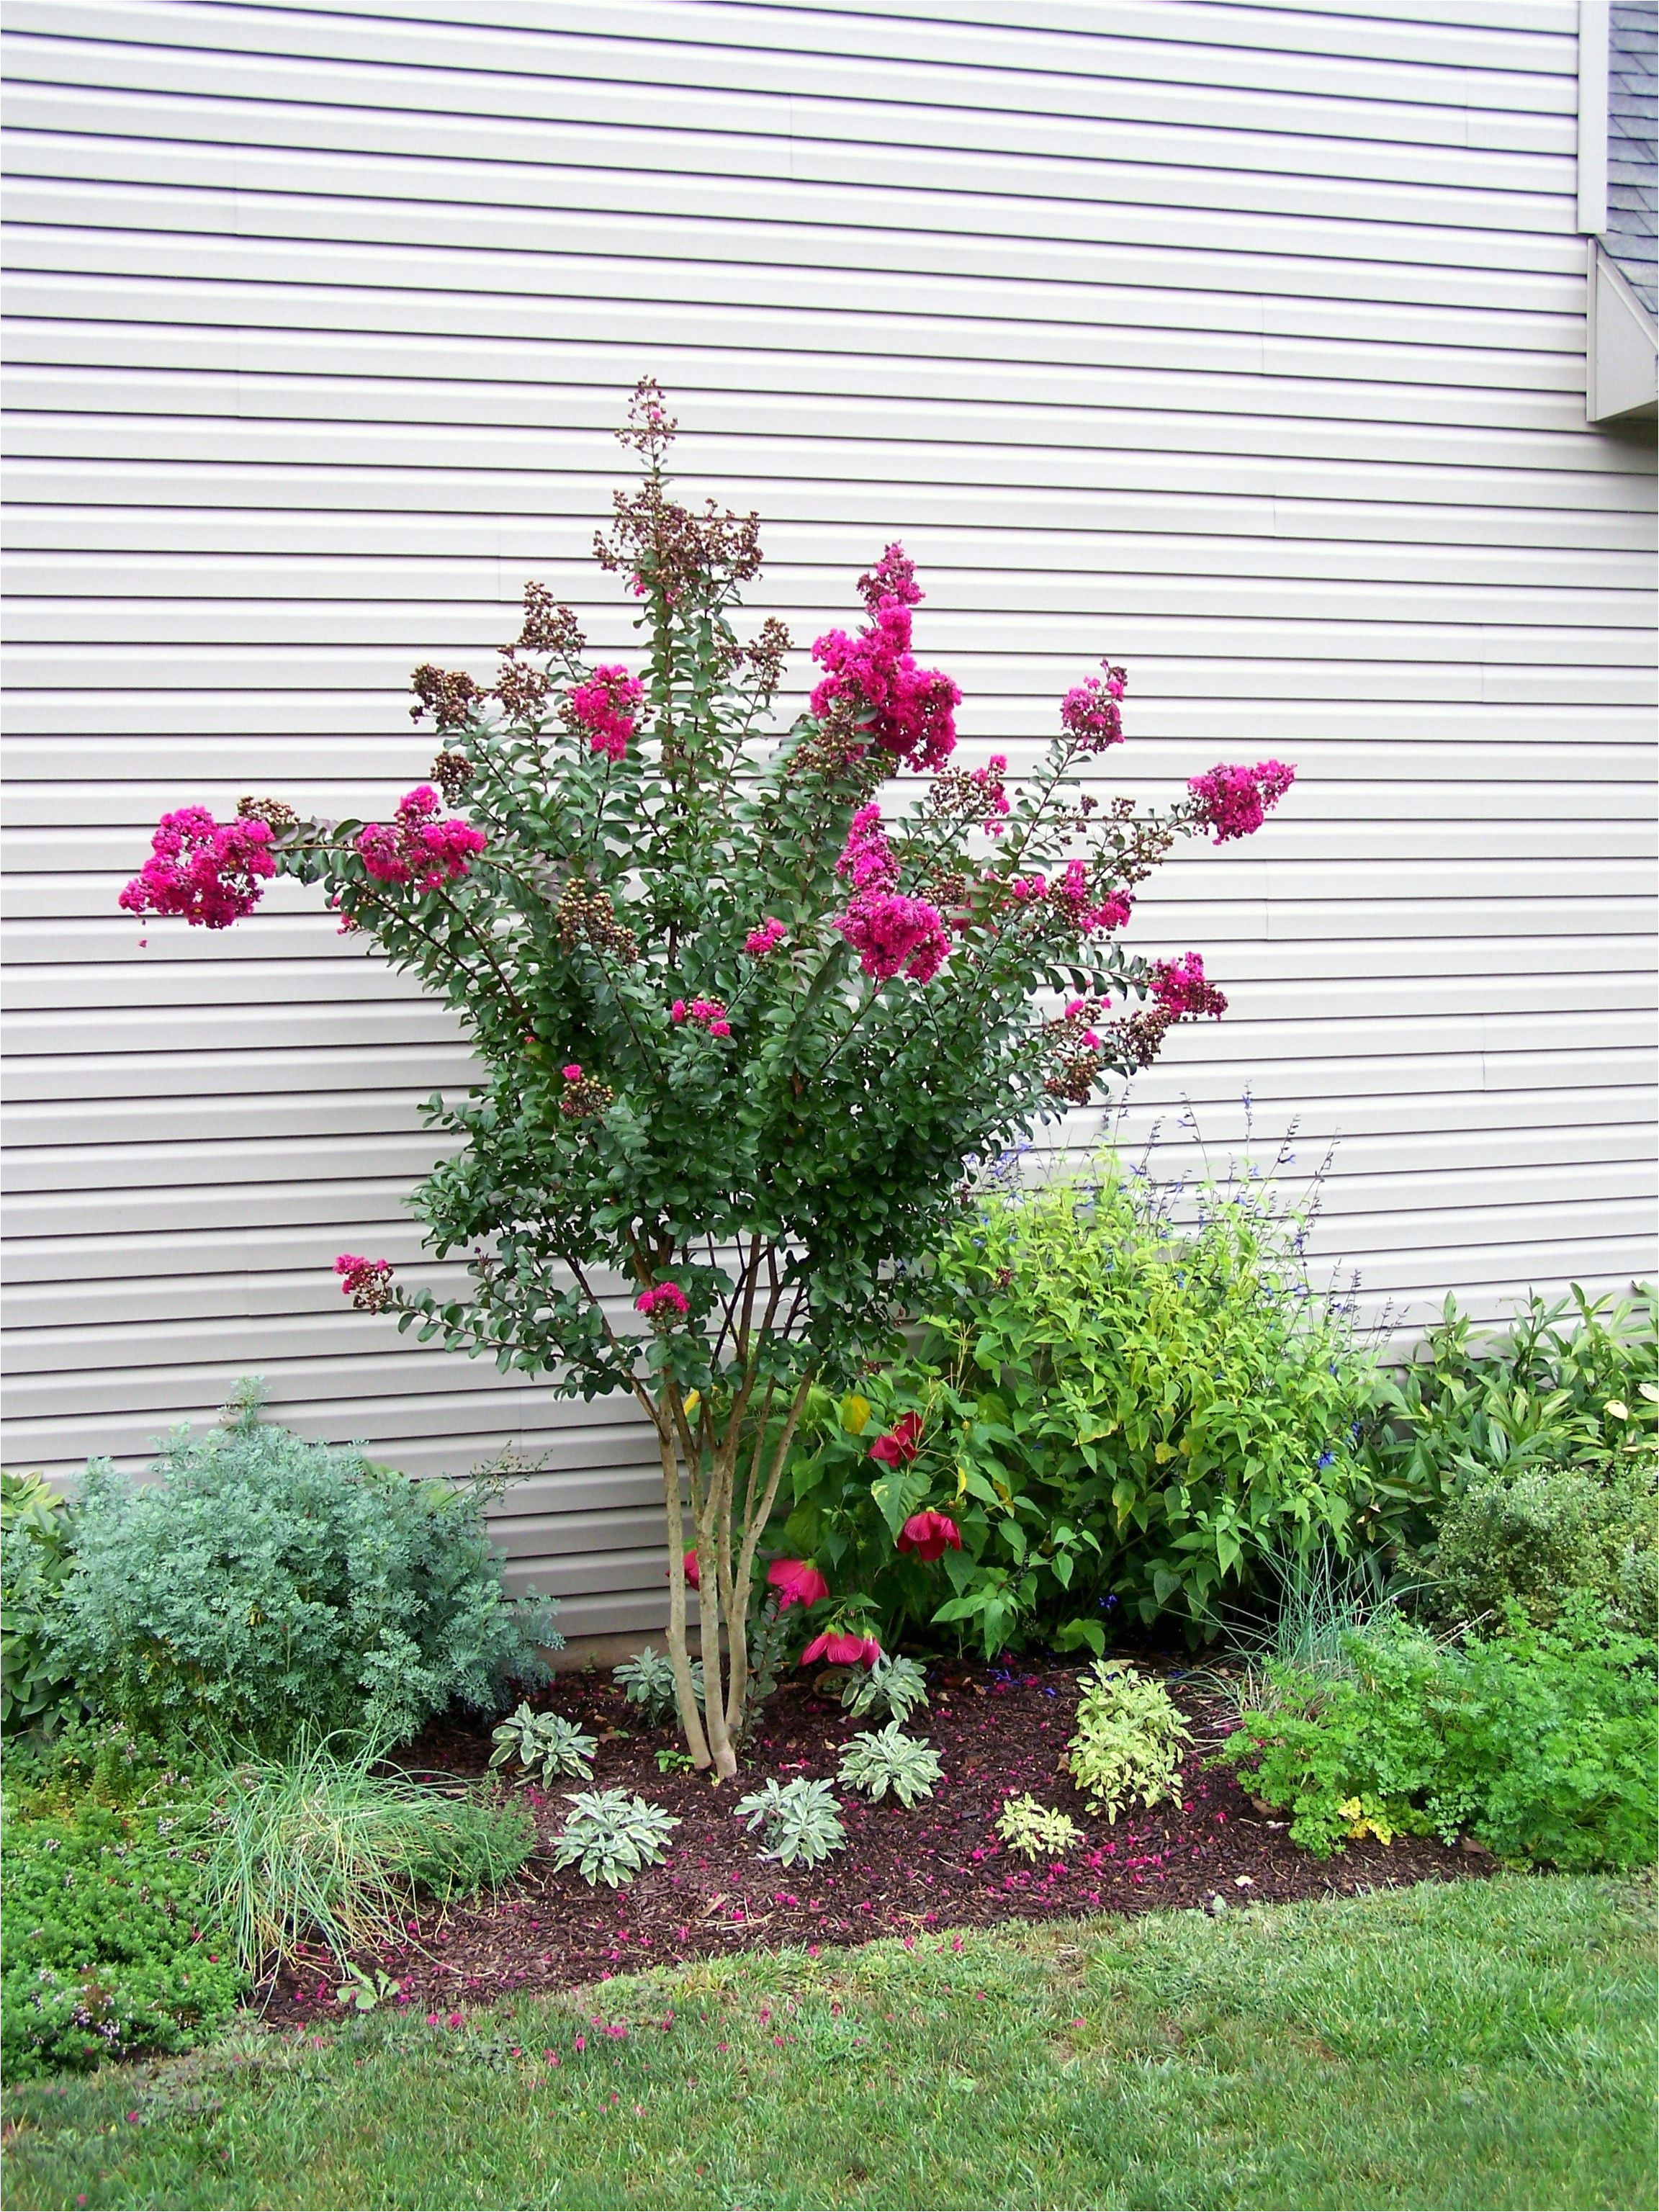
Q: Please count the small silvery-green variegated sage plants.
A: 6